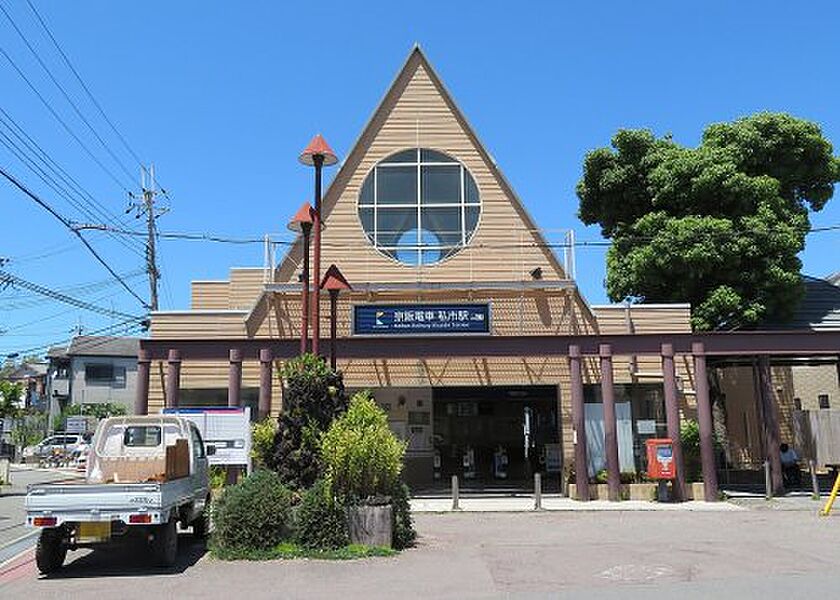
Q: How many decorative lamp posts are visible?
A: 3